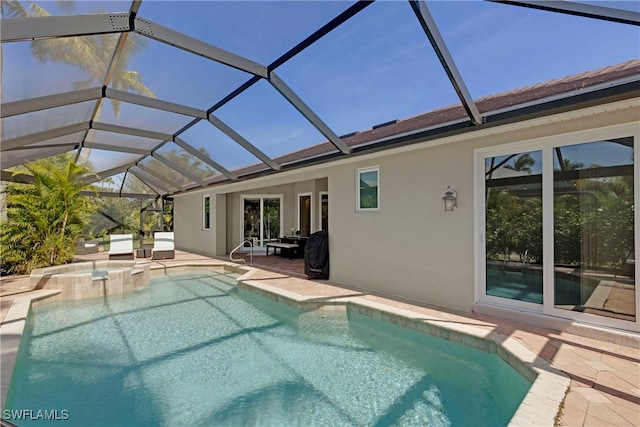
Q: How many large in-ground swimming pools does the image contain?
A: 1